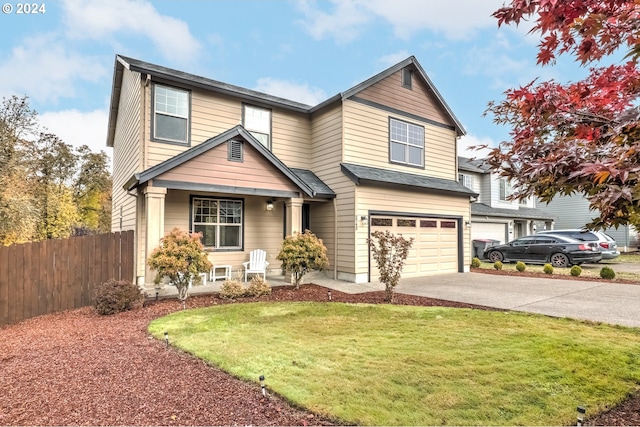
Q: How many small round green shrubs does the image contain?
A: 6